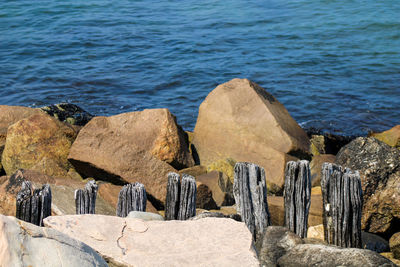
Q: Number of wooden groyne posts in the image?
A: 7